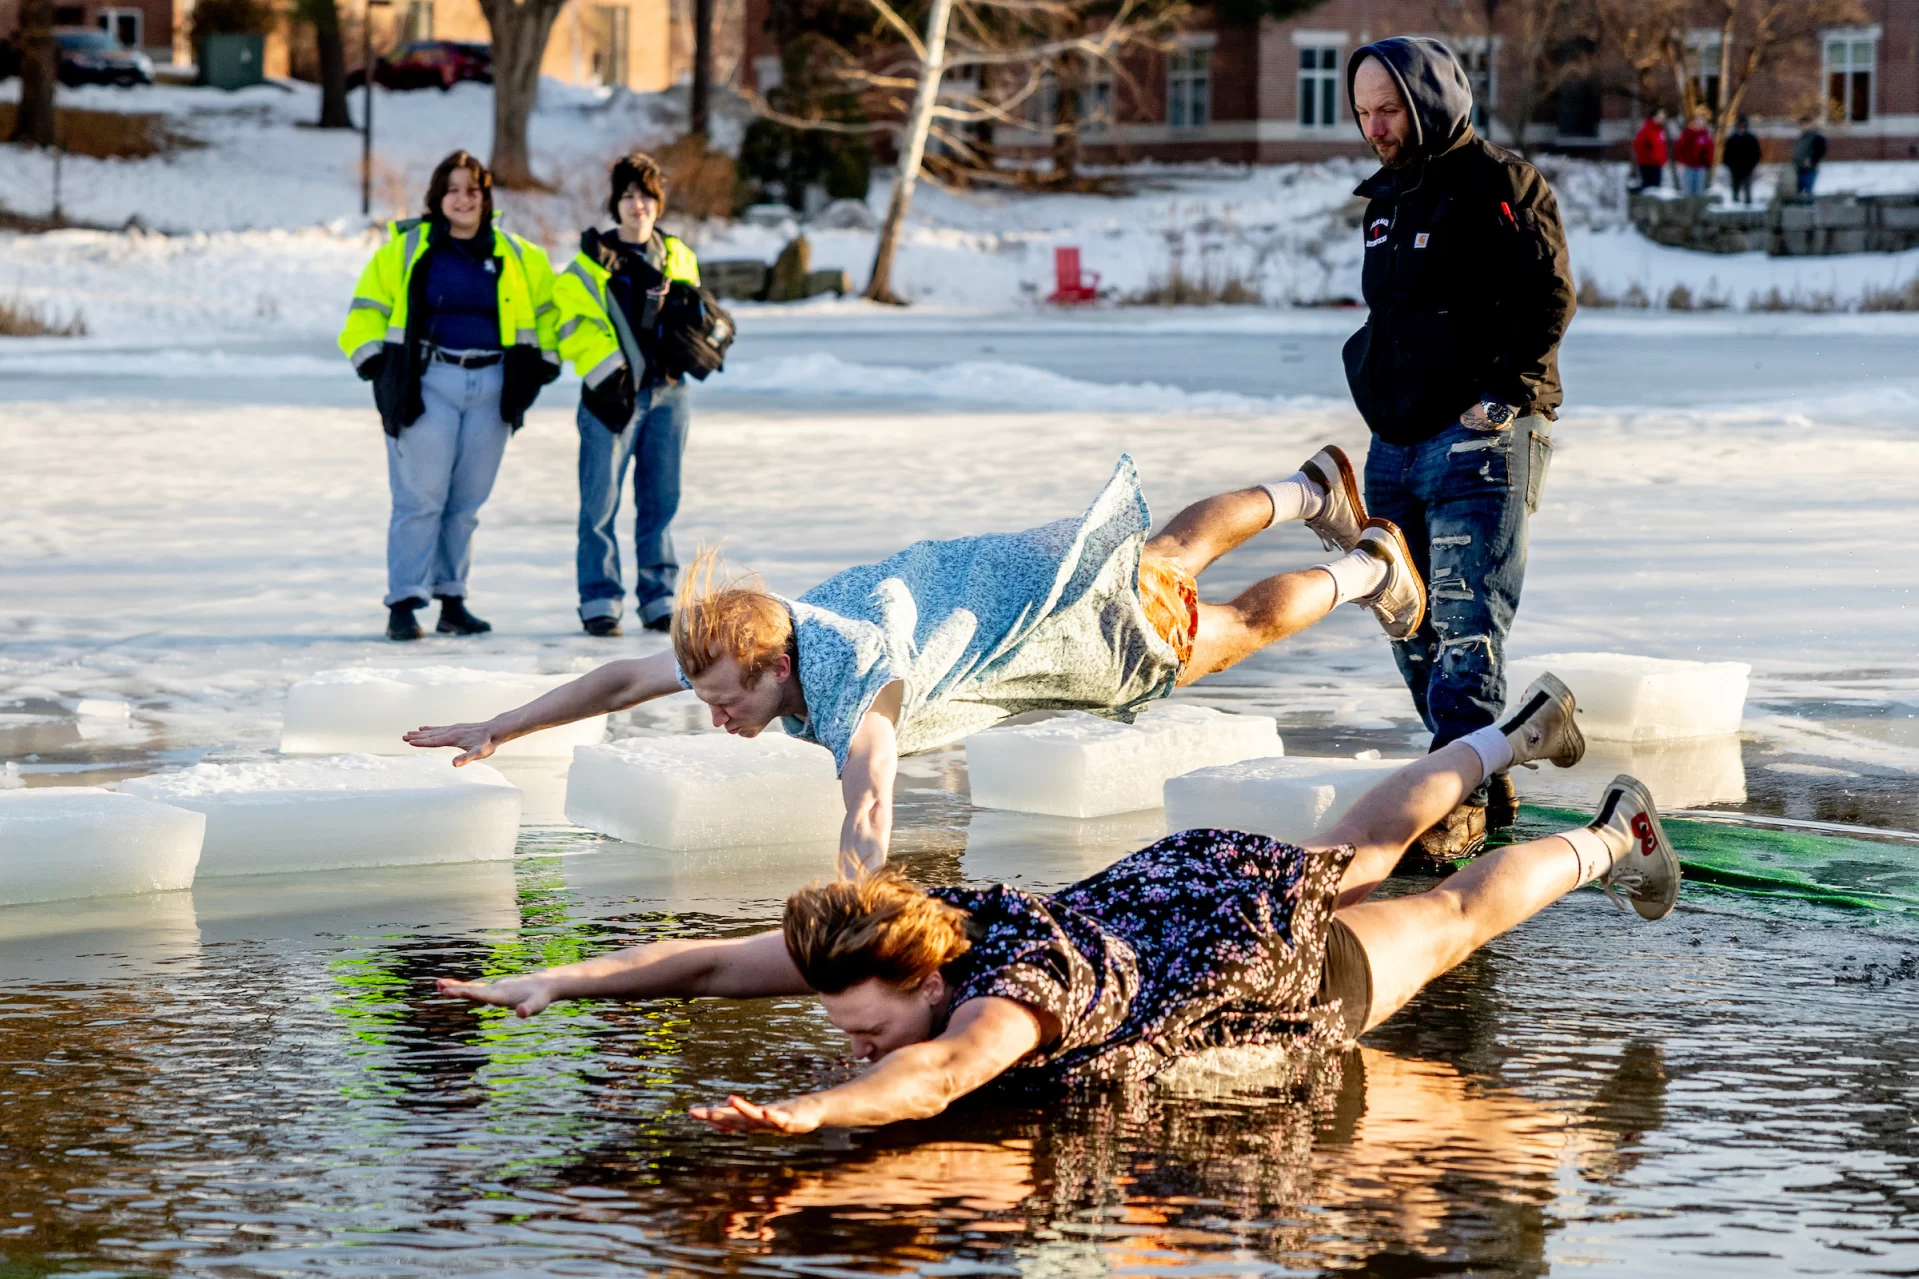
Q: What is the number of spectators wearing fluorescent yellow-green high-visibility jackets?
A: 2